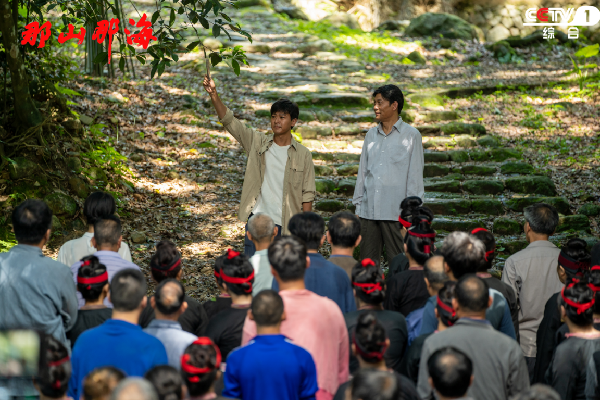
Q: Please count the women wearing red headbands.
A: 15